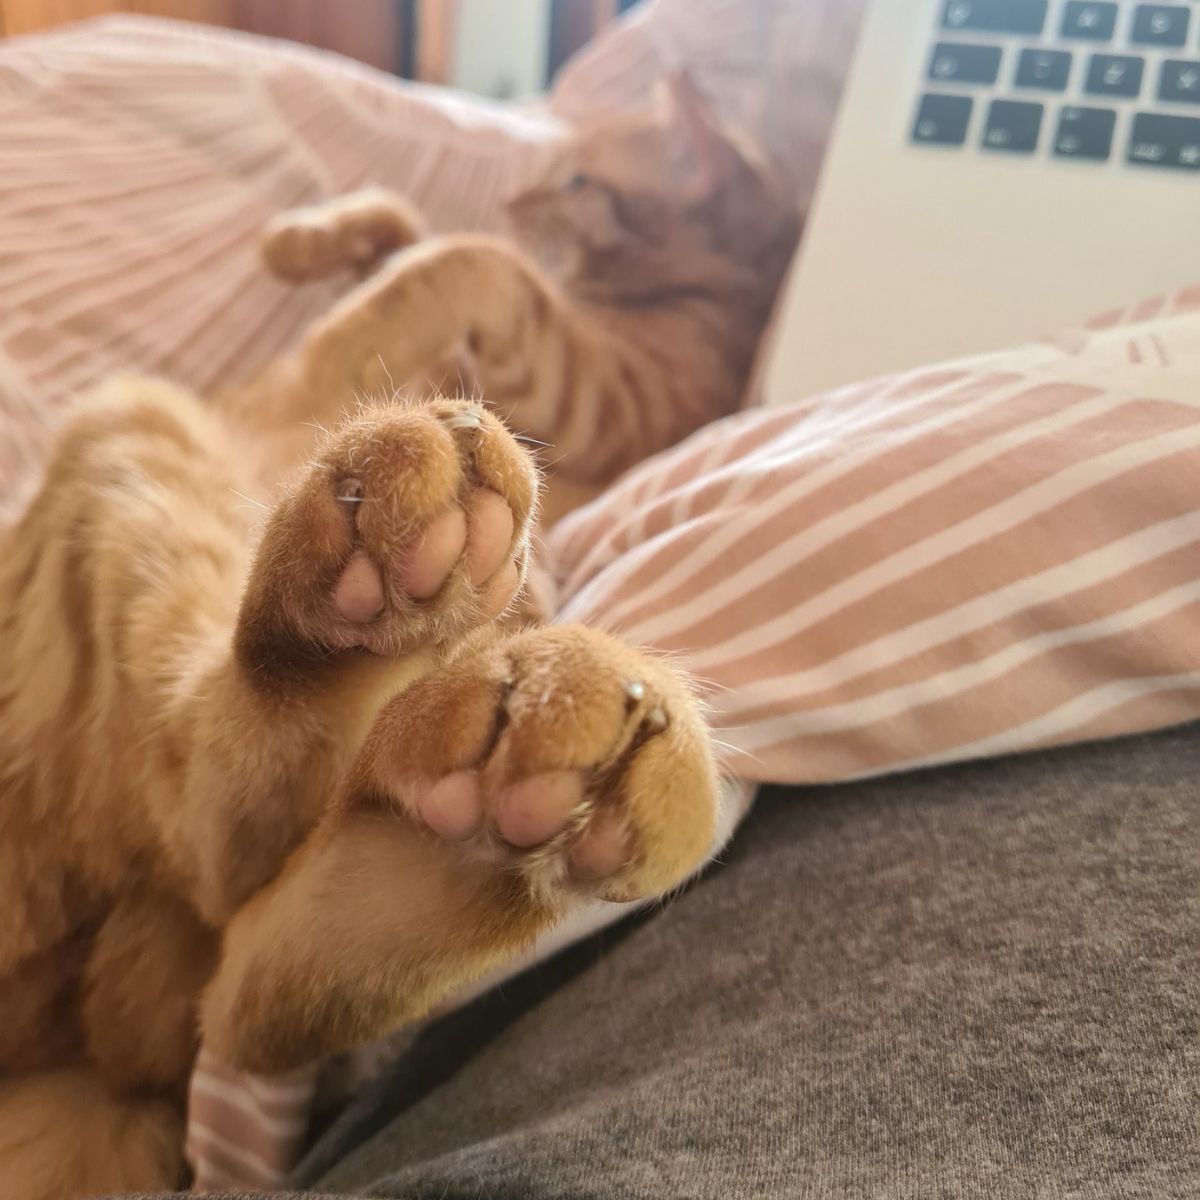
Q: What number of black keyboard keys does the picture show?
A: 11